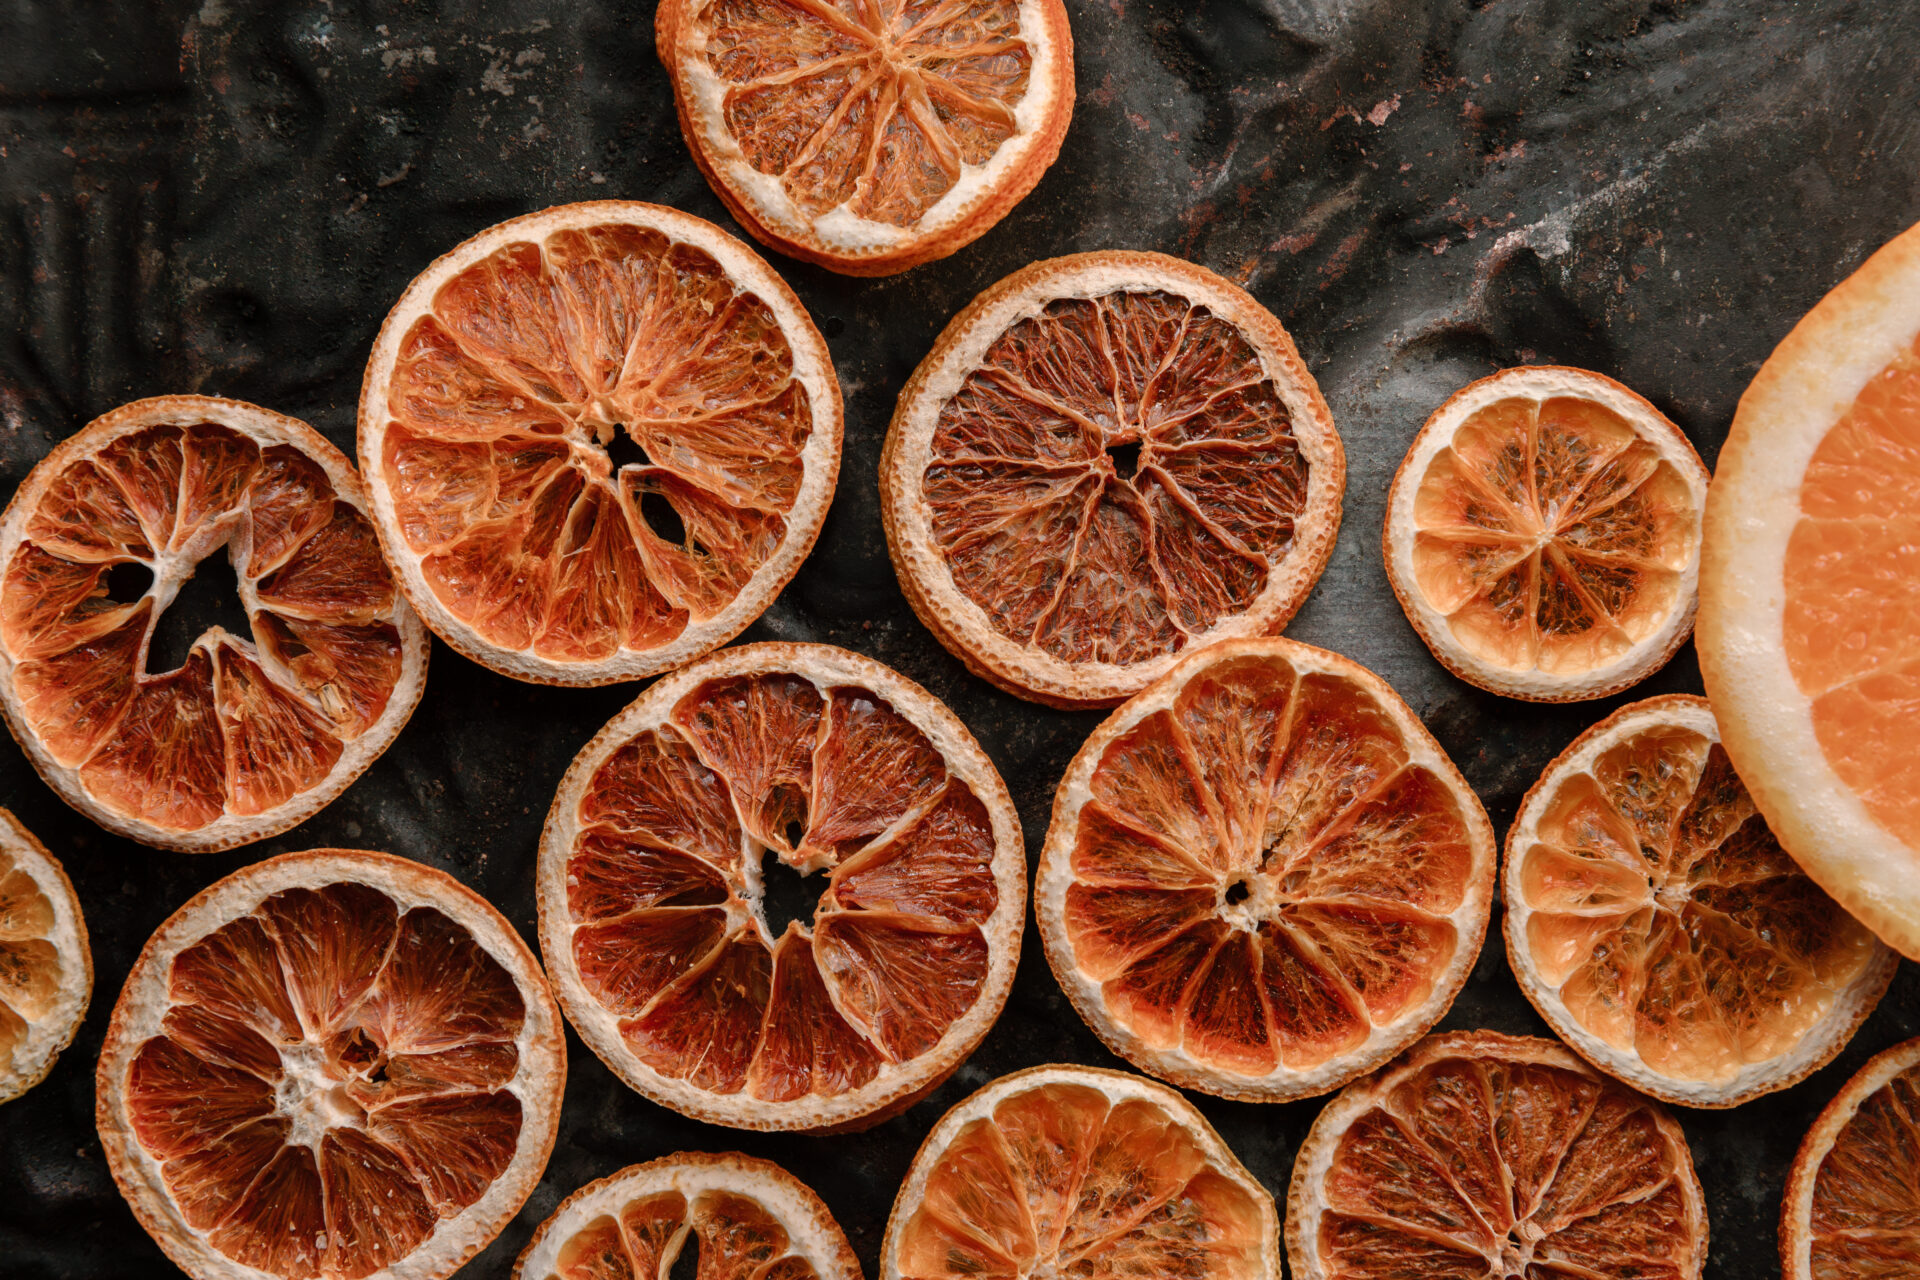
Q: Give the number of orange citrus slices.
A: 15